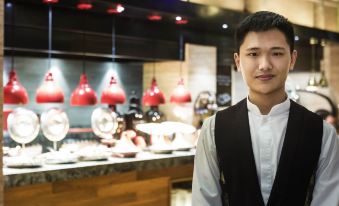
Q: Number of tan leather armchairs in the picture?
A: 0